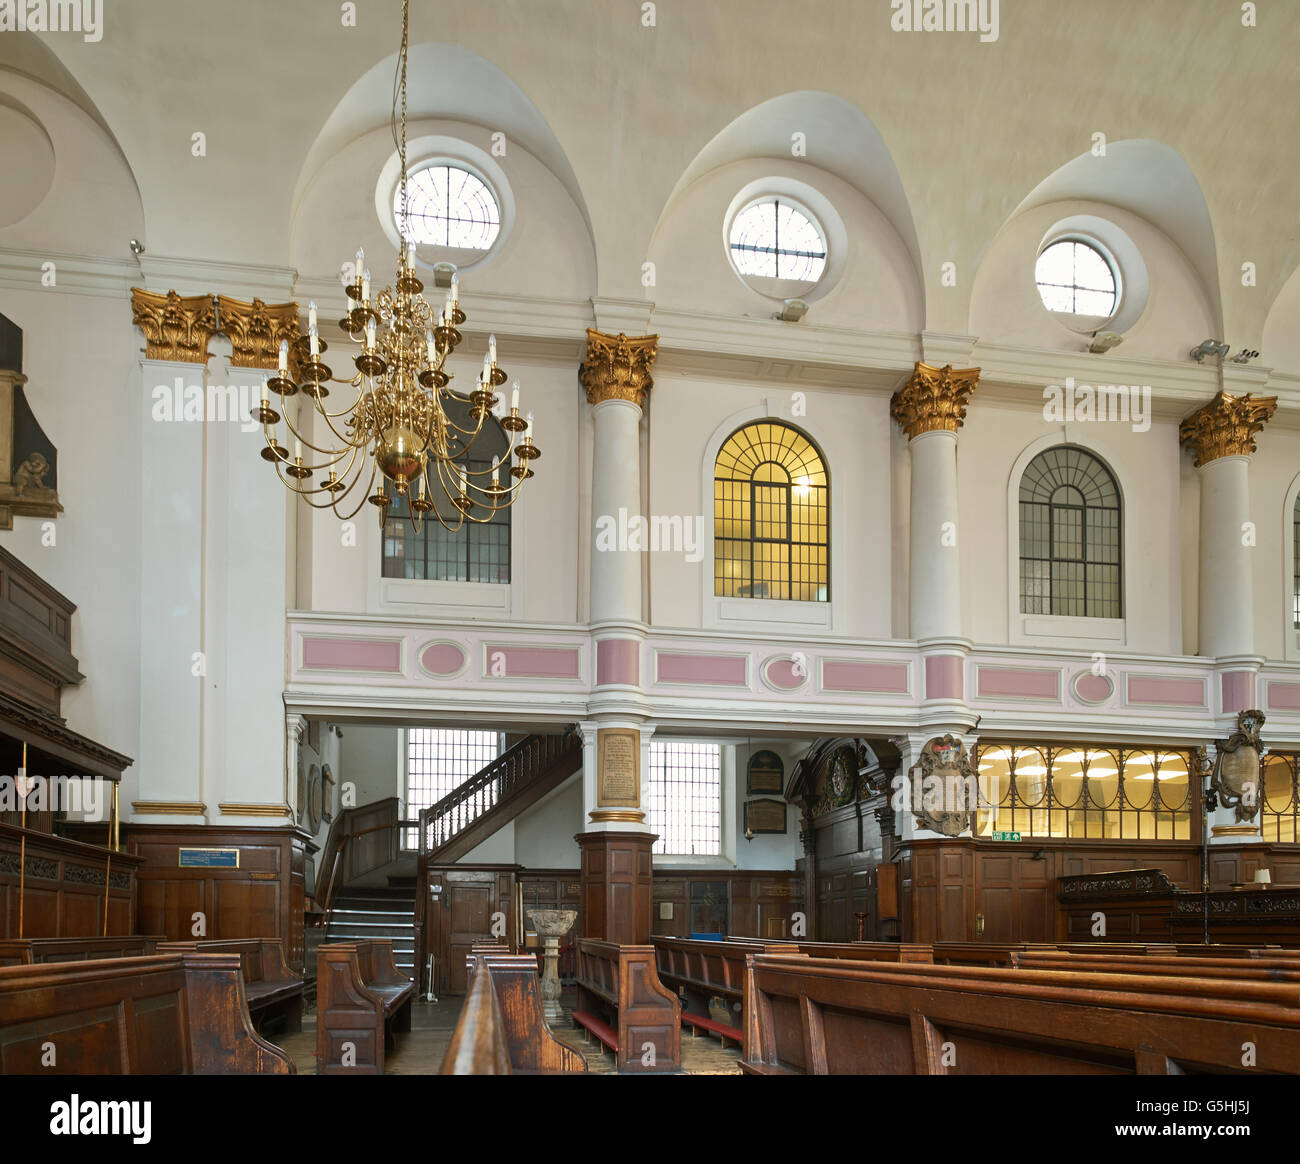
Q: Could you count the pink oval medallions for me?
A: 3